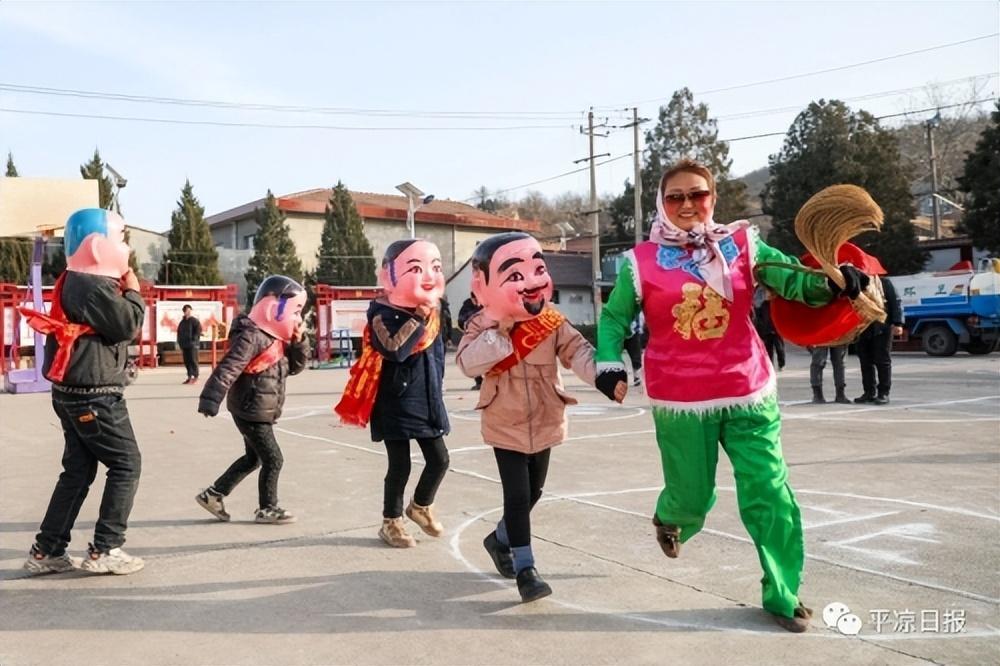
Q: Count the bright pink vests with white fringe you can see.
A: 1